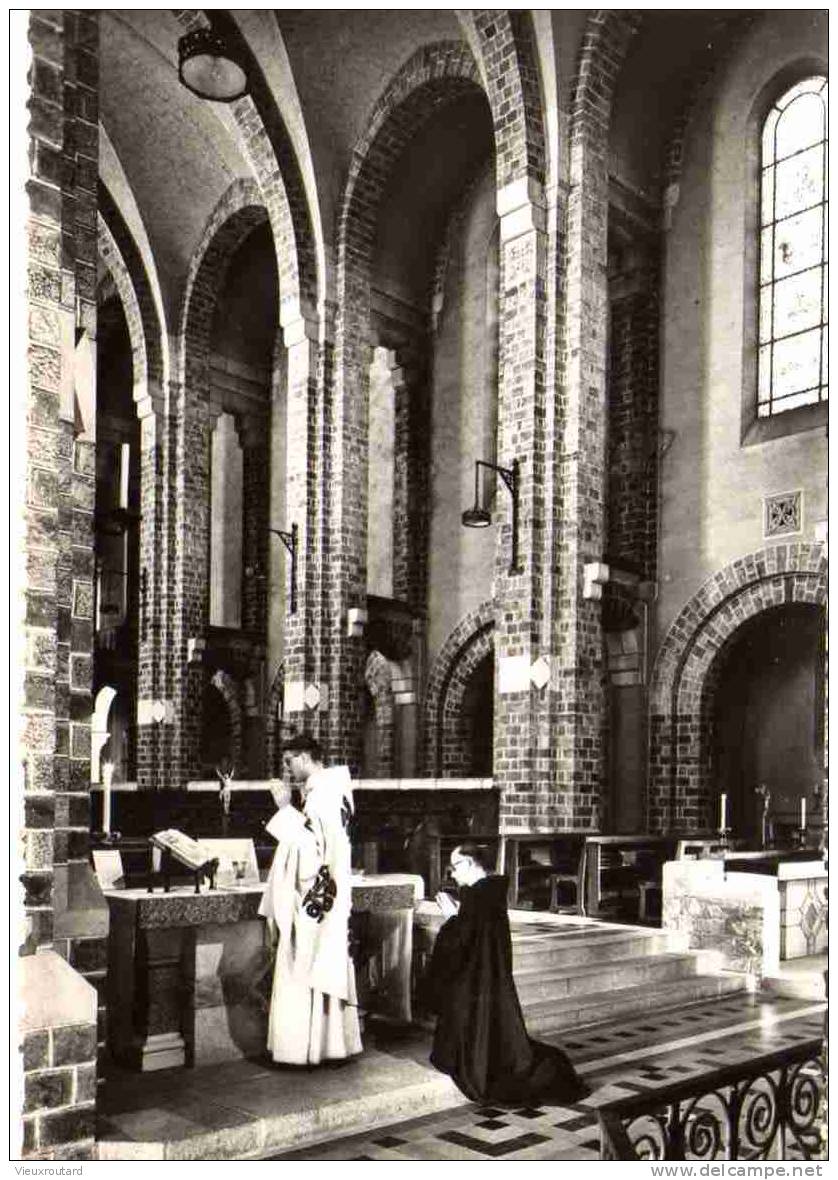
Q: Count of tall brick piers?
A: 4